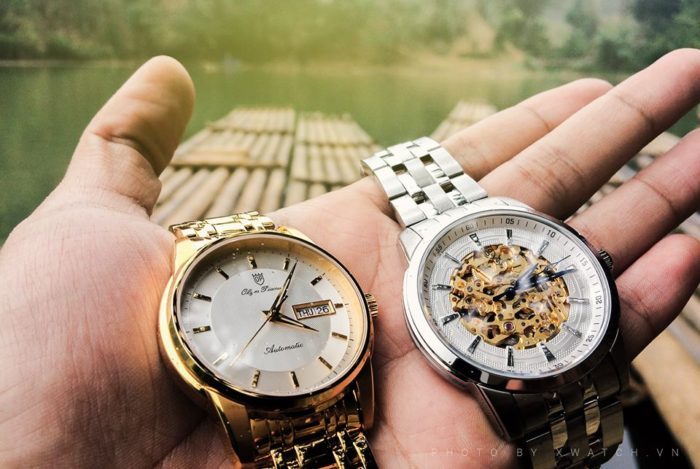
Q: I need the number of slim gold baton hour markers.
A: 12